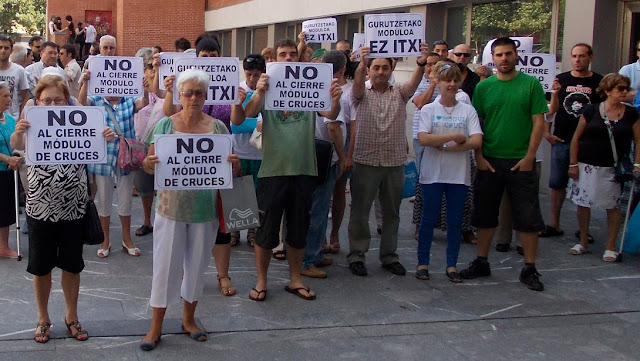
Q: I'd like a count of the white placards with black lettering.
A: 11